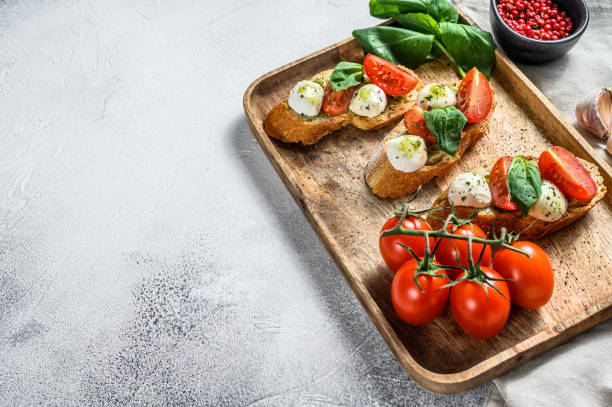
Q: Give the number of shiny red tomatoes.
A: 5